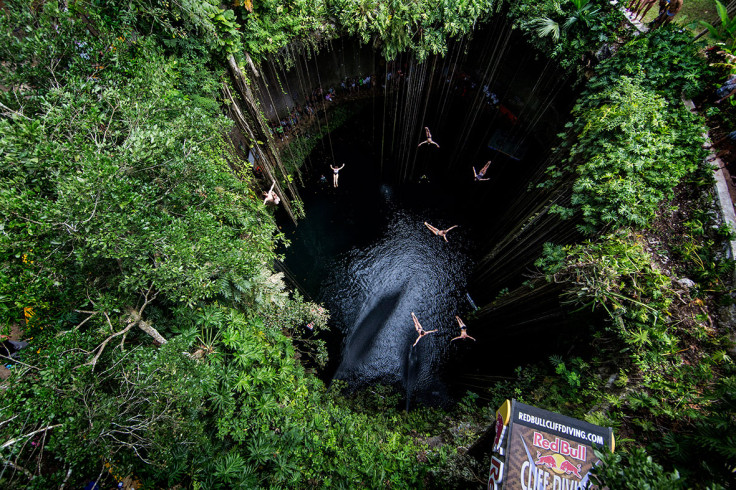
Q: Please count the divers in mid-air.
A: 7